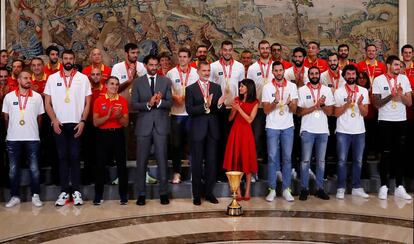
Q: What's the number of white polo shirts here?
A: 12